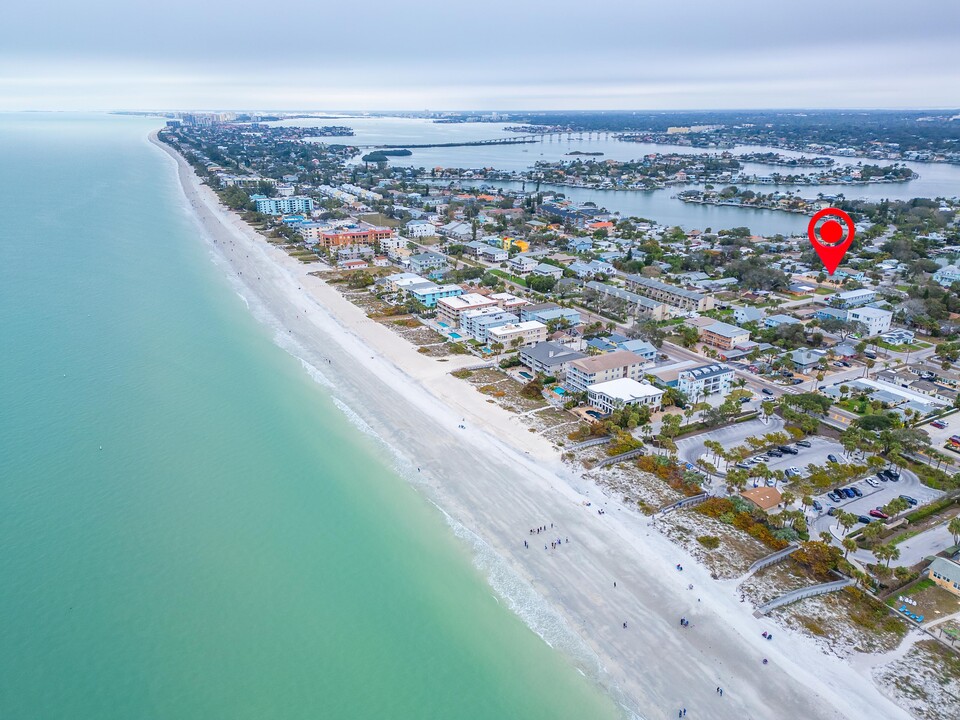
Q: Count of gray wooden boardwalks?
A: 5